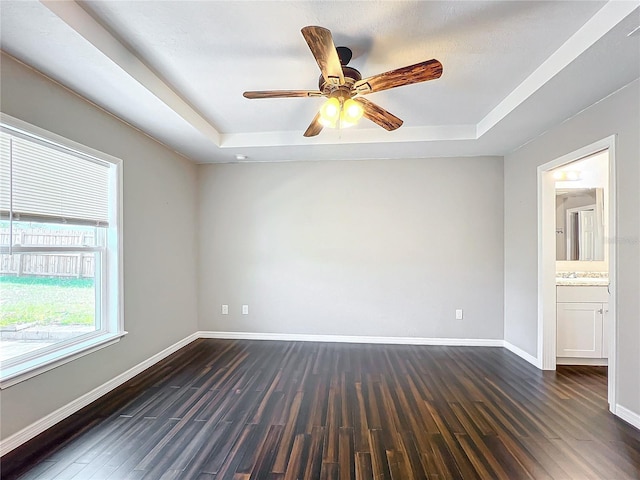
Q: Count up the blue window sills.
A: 0